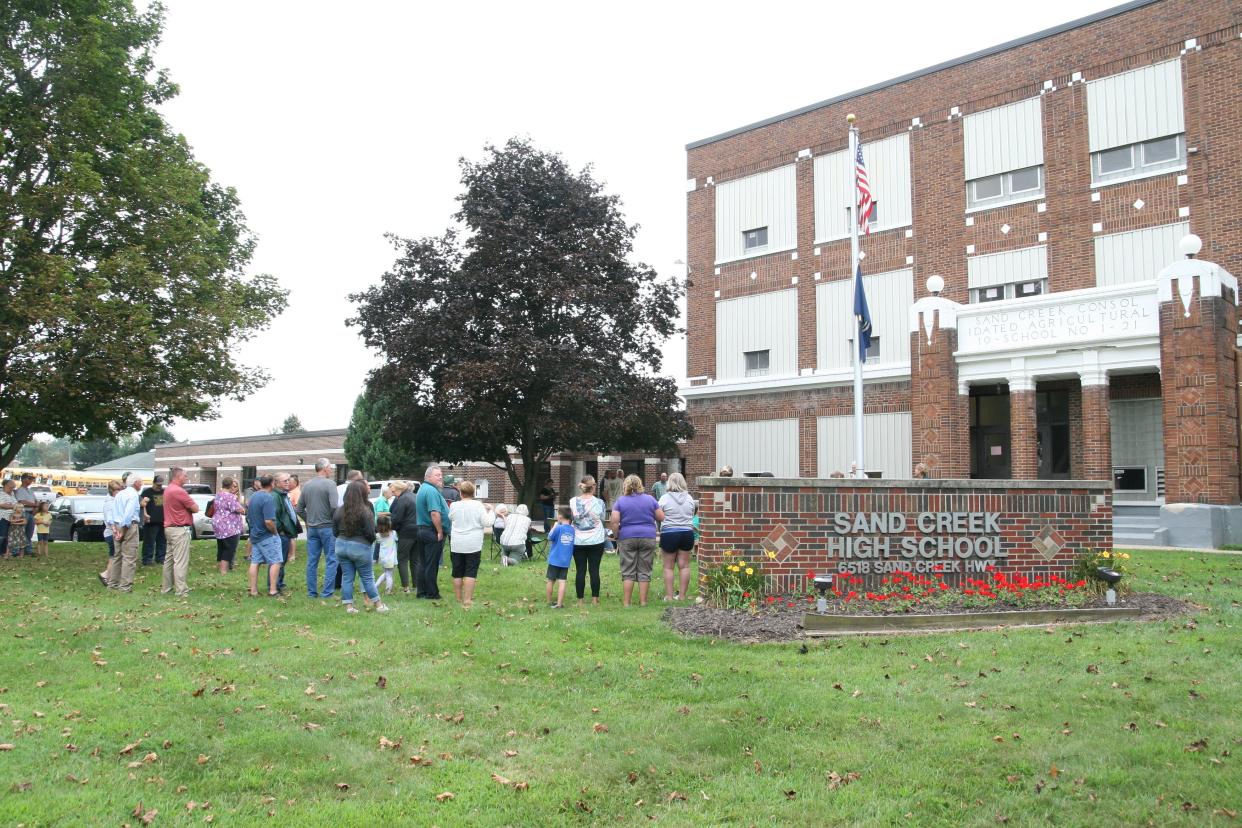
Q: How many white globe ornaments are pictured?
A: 2